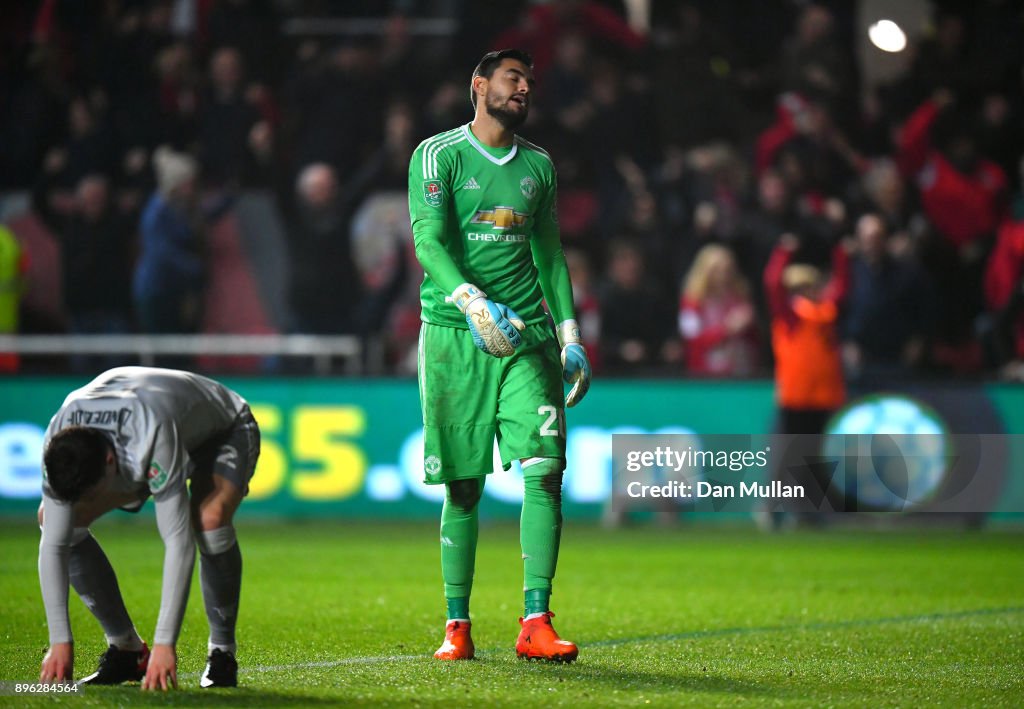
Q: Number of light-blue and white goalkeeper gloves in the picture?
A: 2